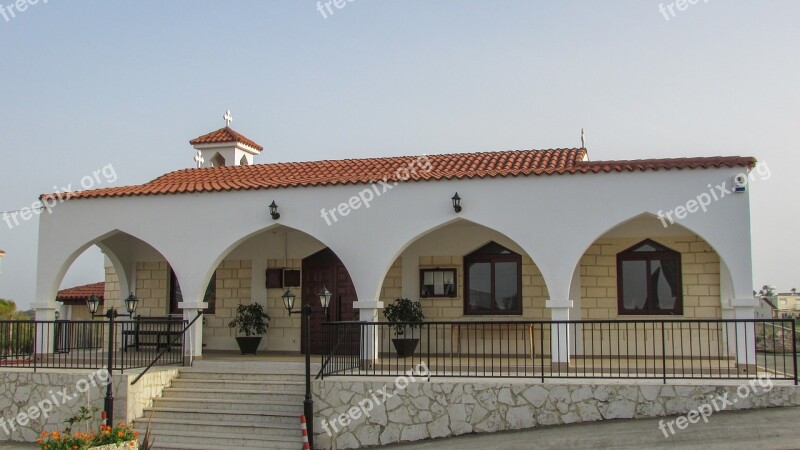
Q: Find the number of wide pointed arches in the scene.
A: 4